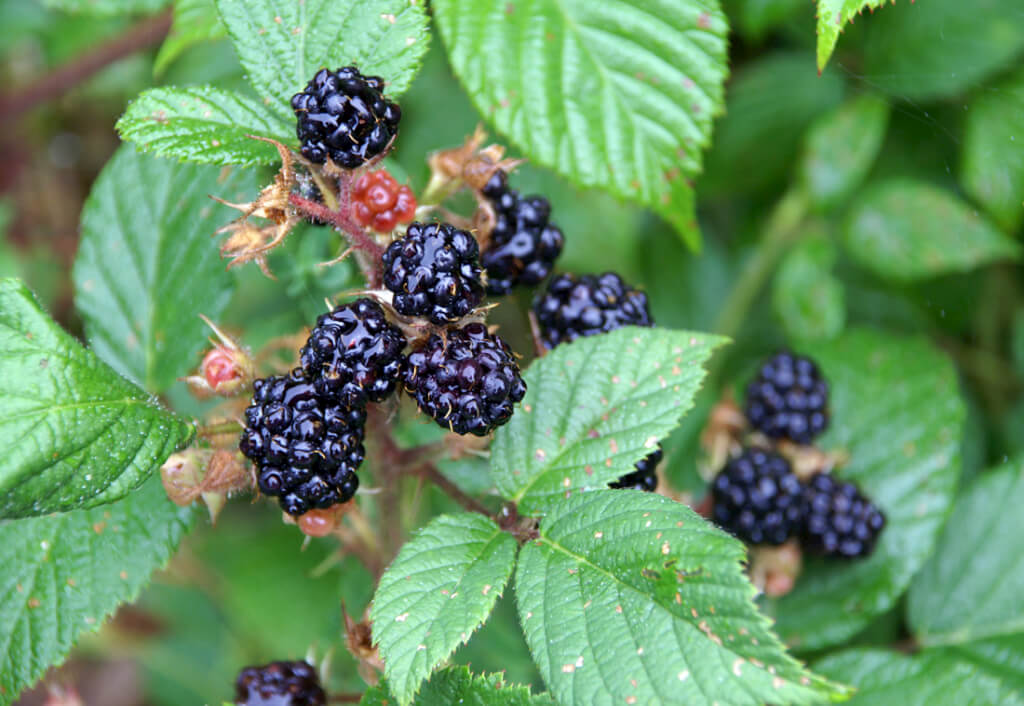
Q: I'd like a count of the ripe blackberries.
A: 12